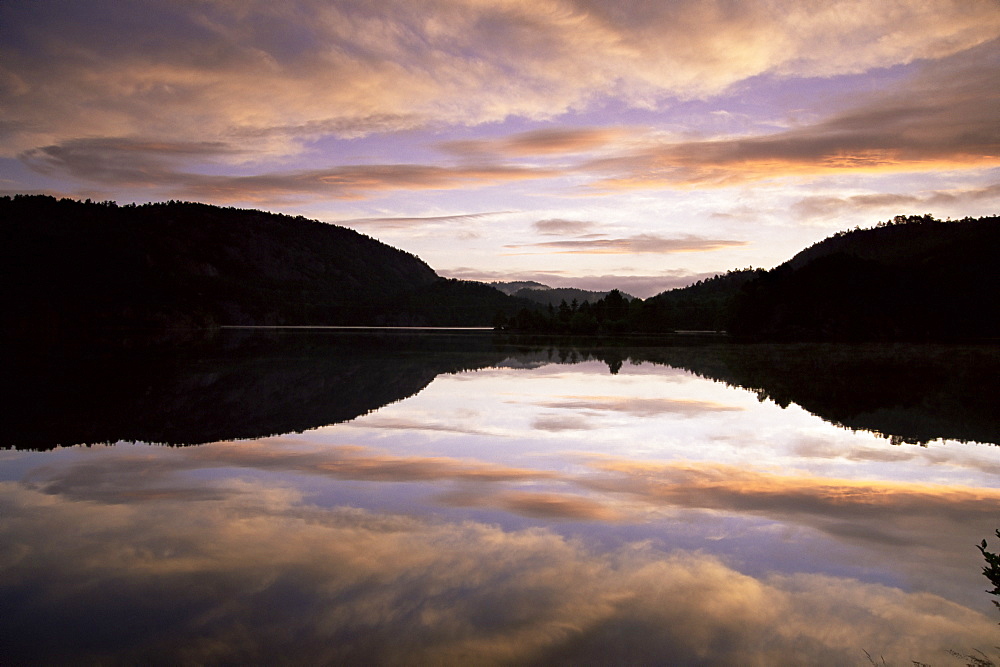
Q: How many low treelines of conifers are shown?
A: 1